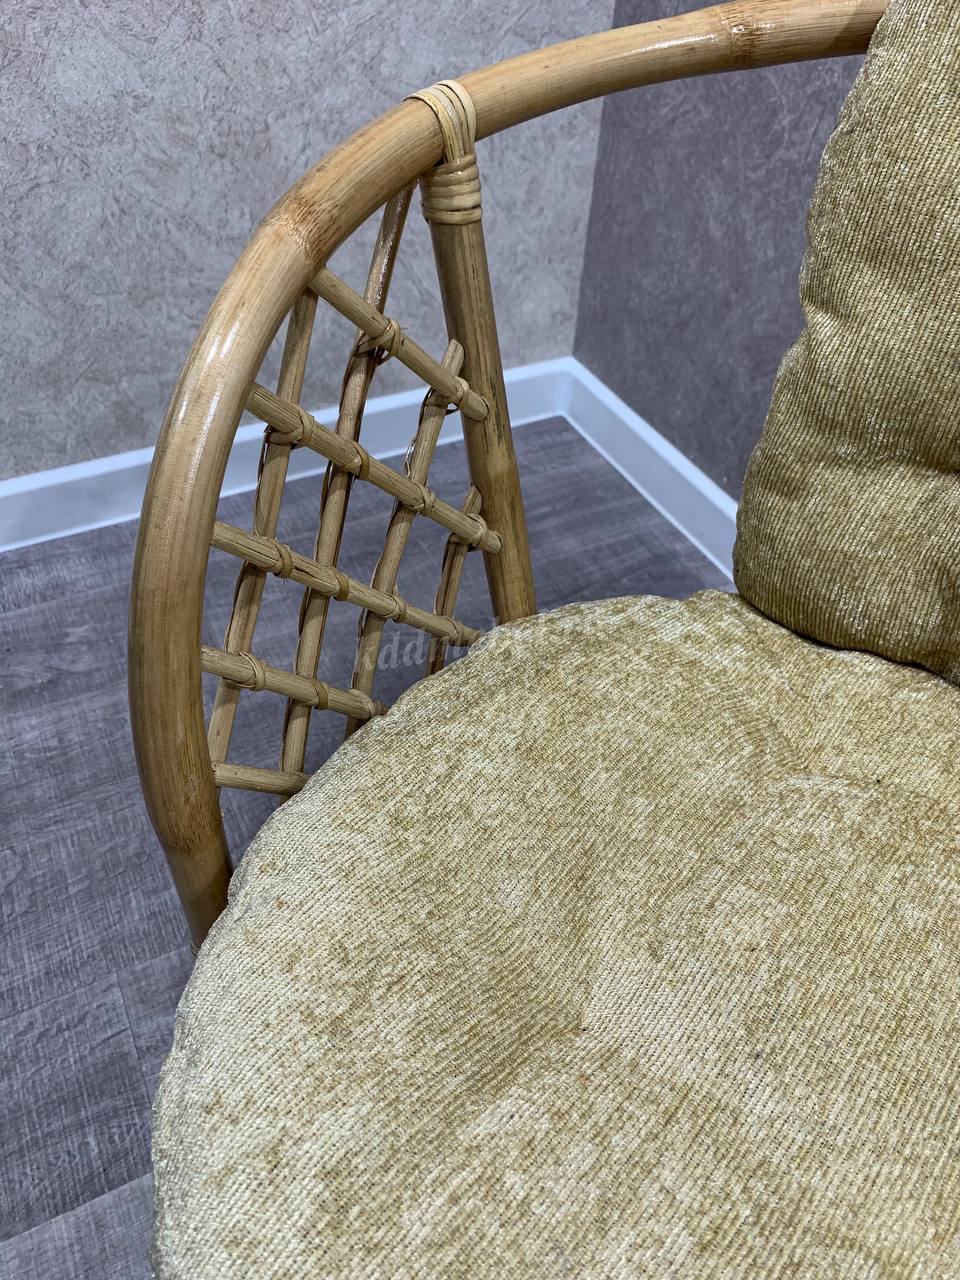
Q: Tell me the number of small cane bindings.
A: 13